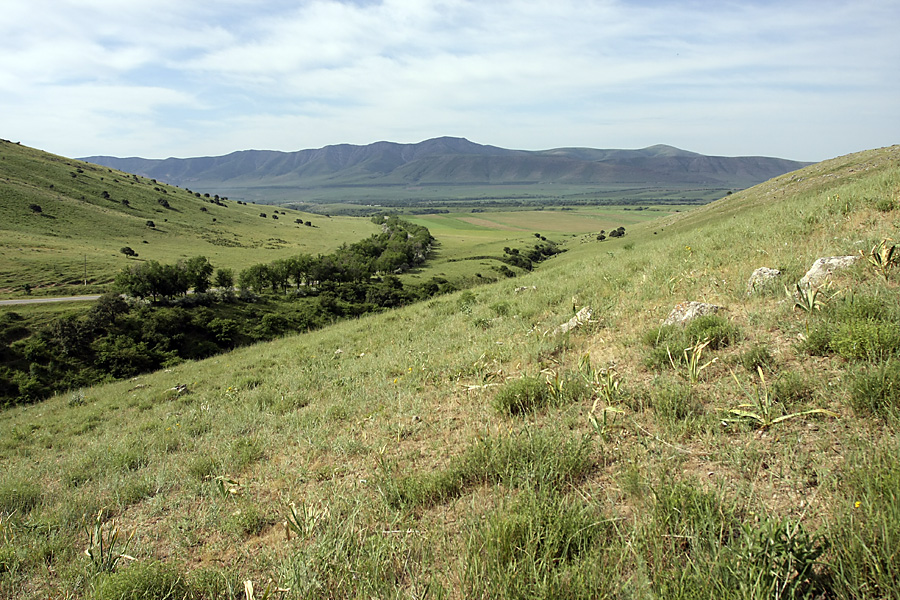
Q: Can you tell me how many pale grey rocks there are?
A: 4